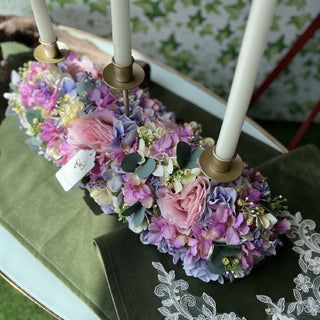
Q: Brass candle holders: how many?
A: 3